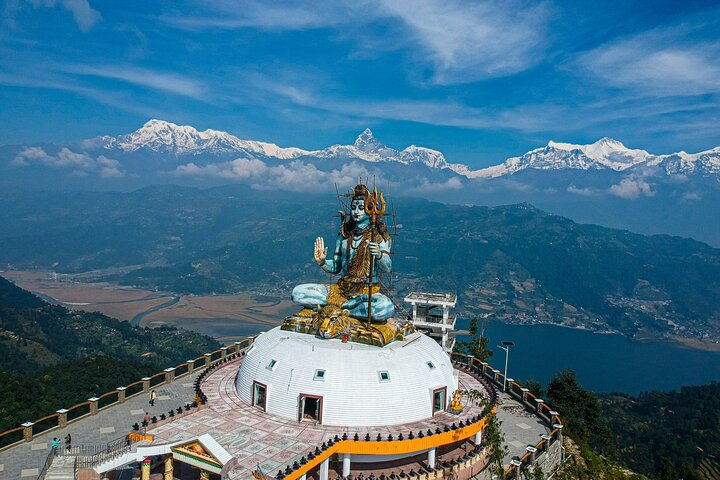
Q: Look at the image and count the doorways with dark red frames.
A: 3